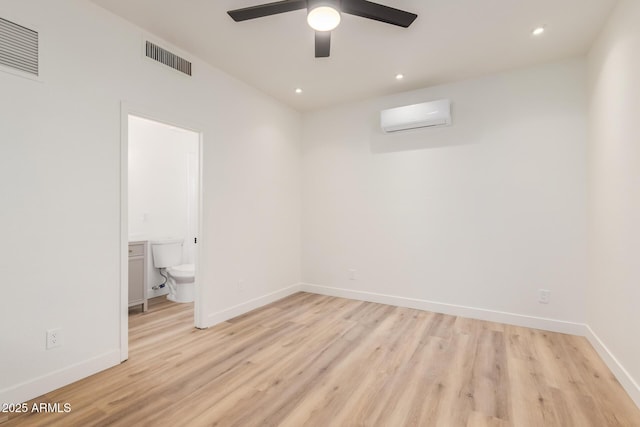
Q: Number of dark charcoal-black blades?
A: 3